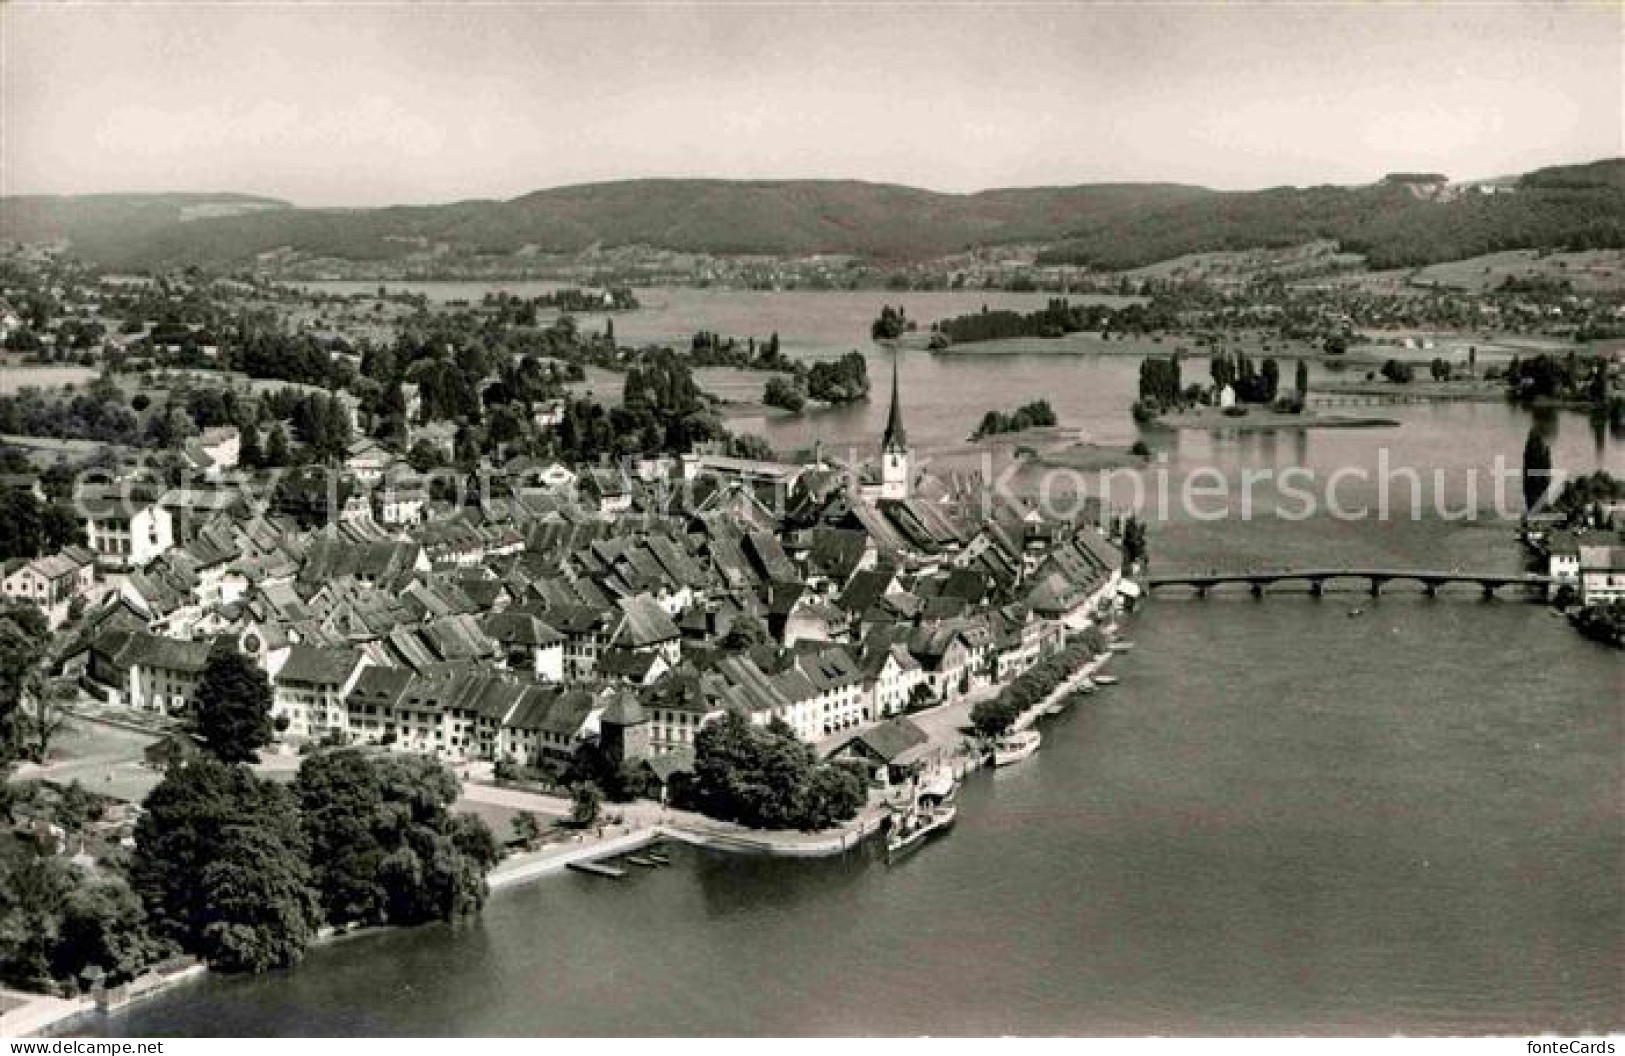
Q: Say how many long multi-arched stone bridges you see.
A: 1